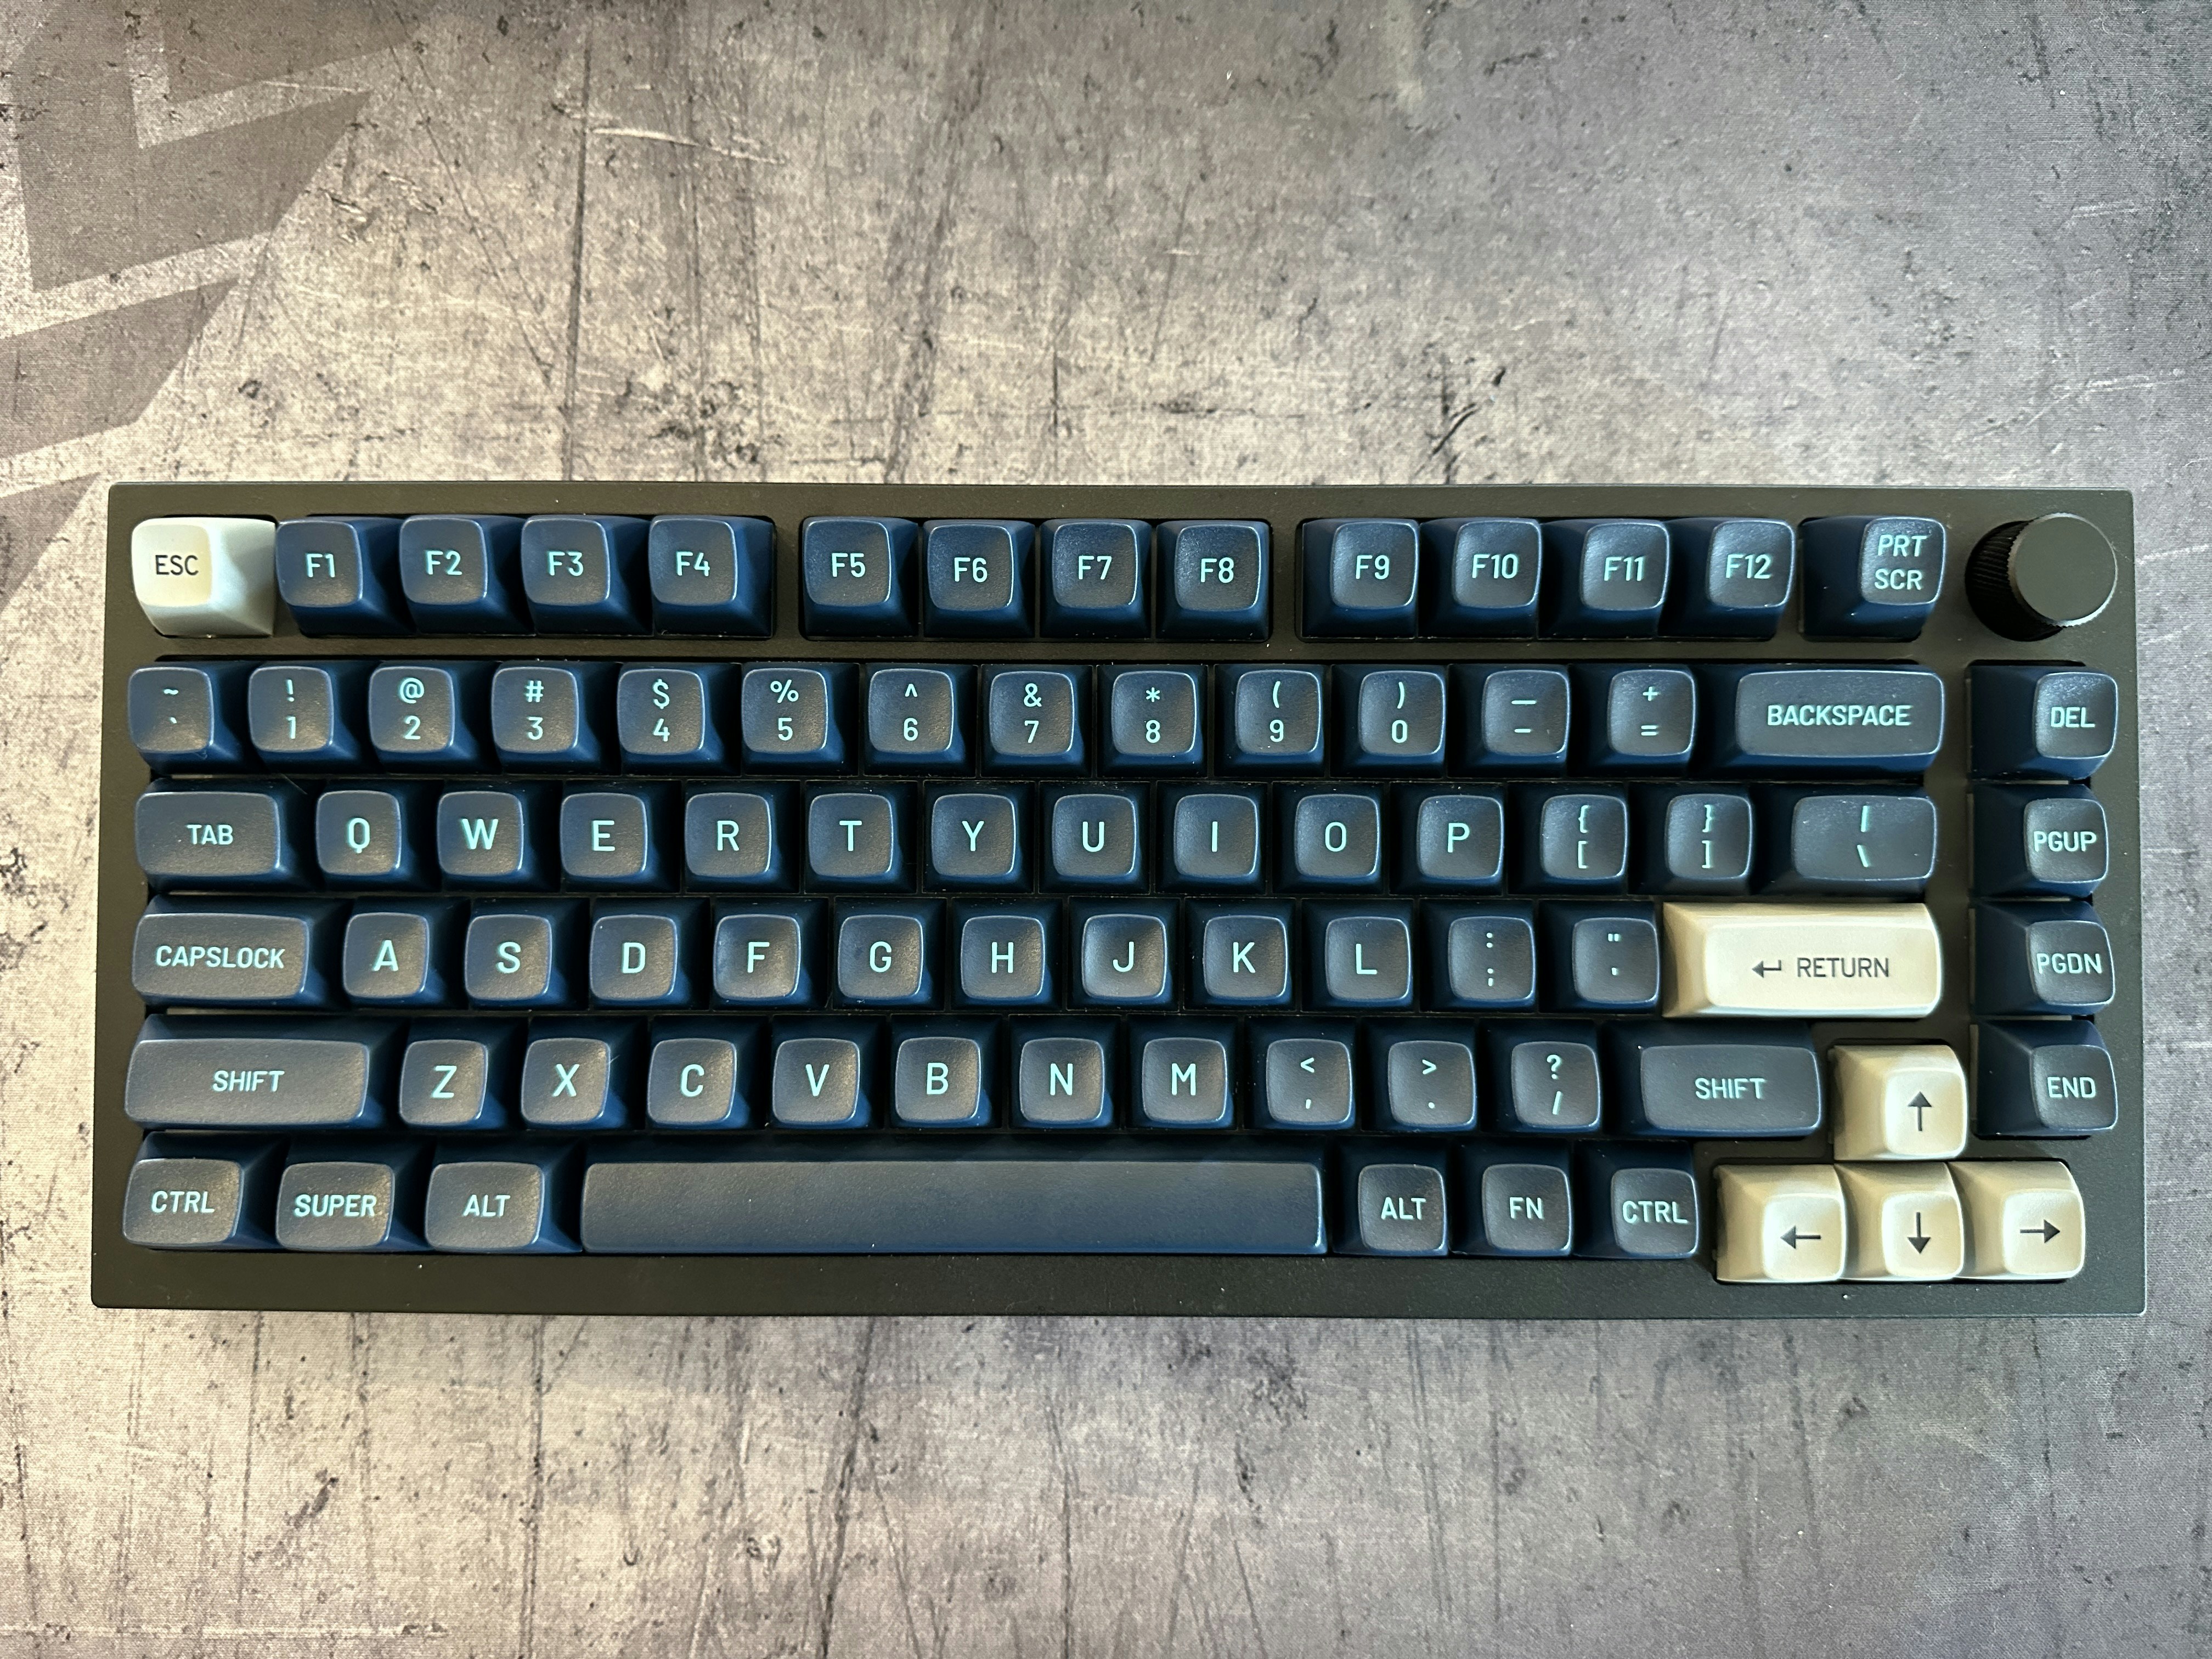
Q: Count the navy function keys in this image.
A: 12